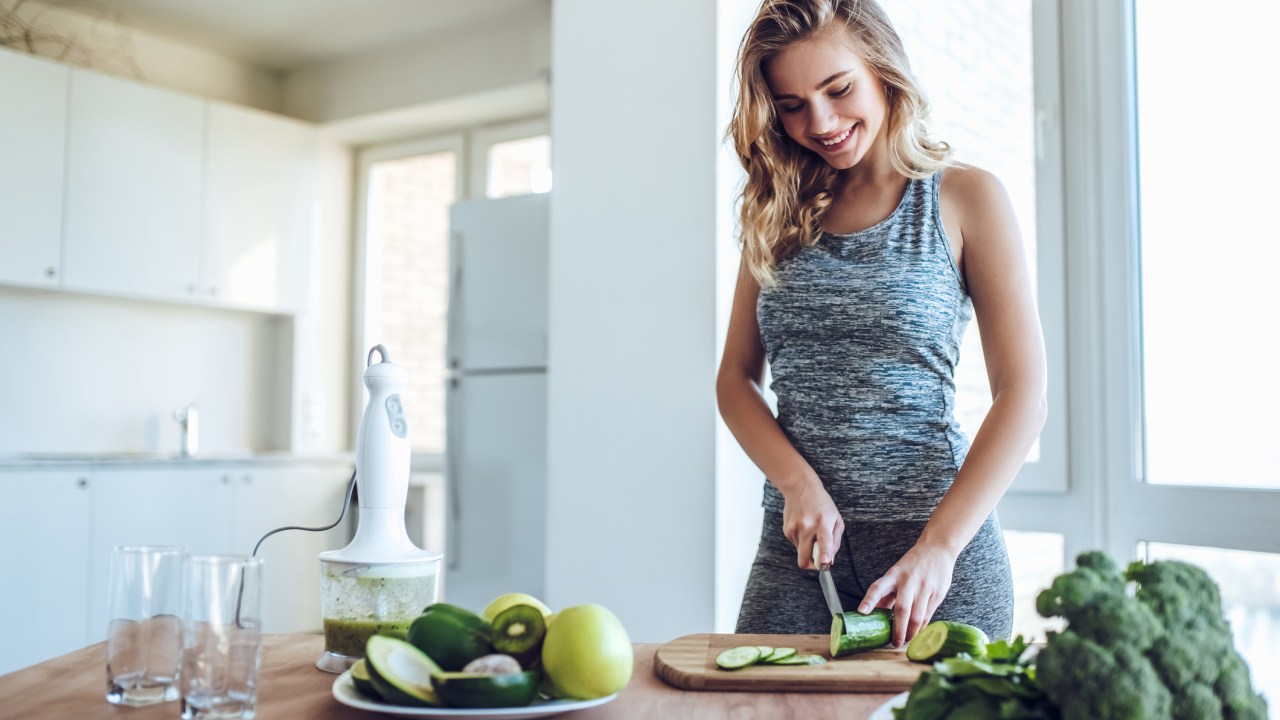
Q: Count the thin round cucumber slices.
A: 4